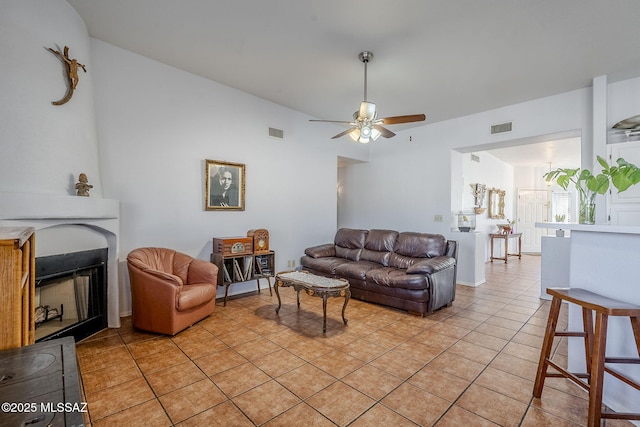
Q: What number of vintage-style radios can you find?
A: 2